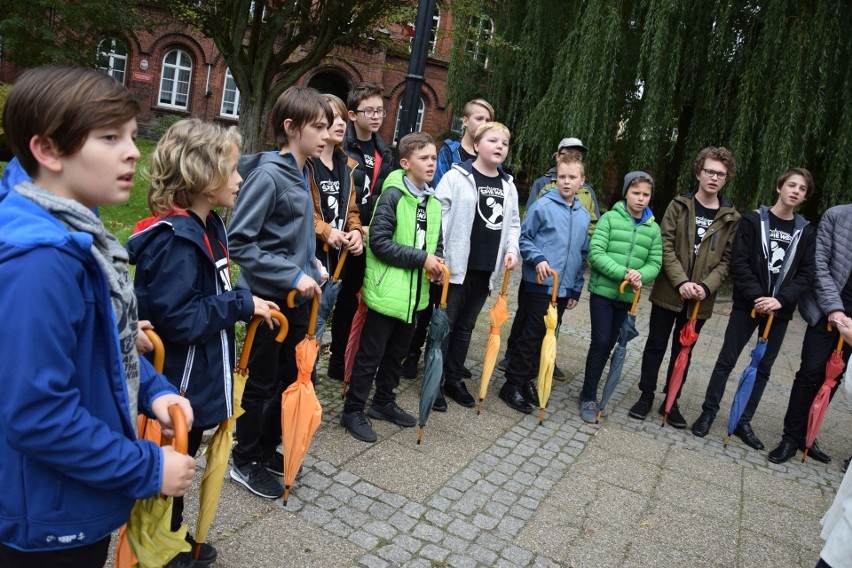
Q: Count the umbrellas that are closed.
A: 13